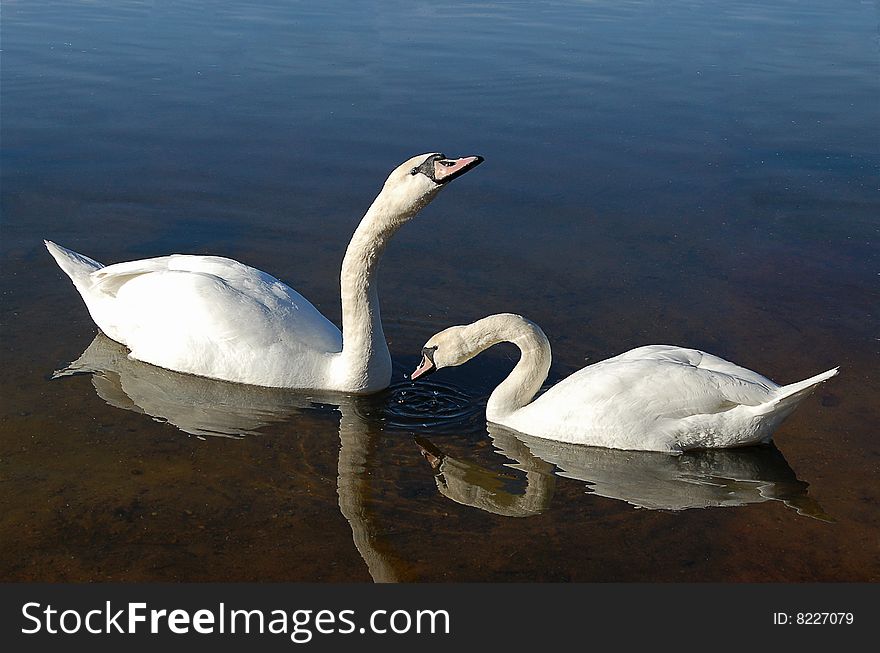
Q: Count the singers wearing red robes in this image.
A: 0